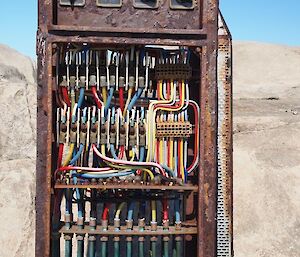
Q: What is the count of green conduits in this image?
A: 10